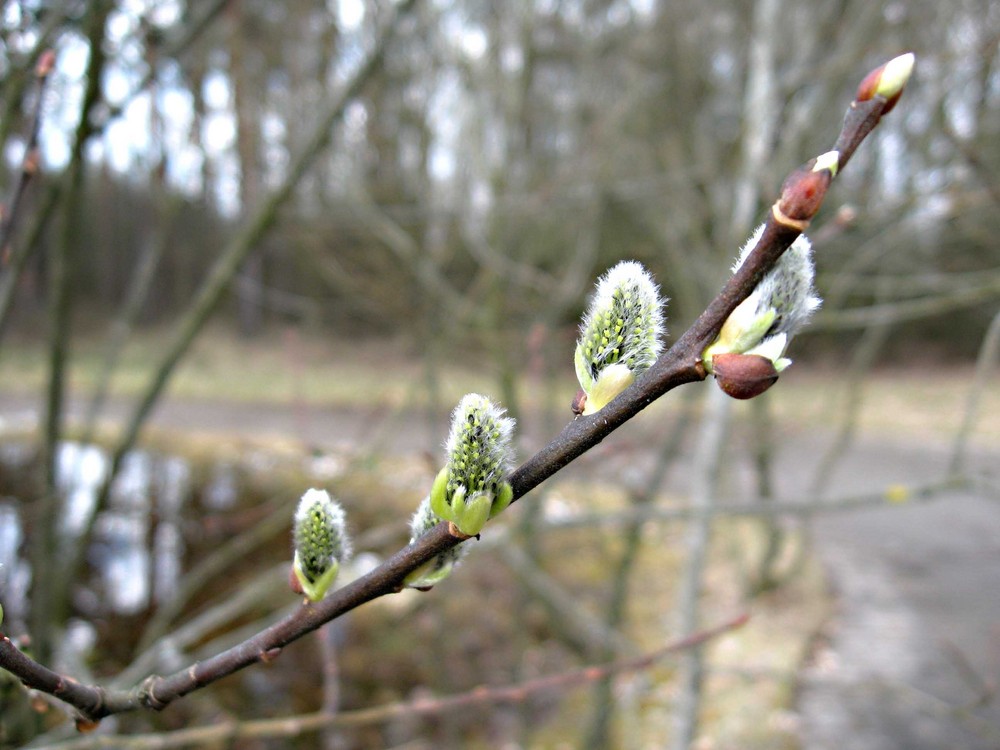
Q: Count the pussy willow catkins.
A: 5